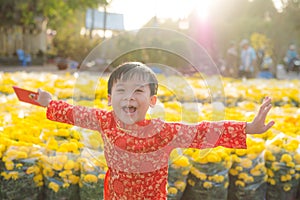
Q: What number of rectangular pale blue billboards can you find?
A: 1